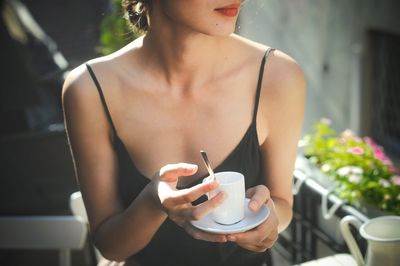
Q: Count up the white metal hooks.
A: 2